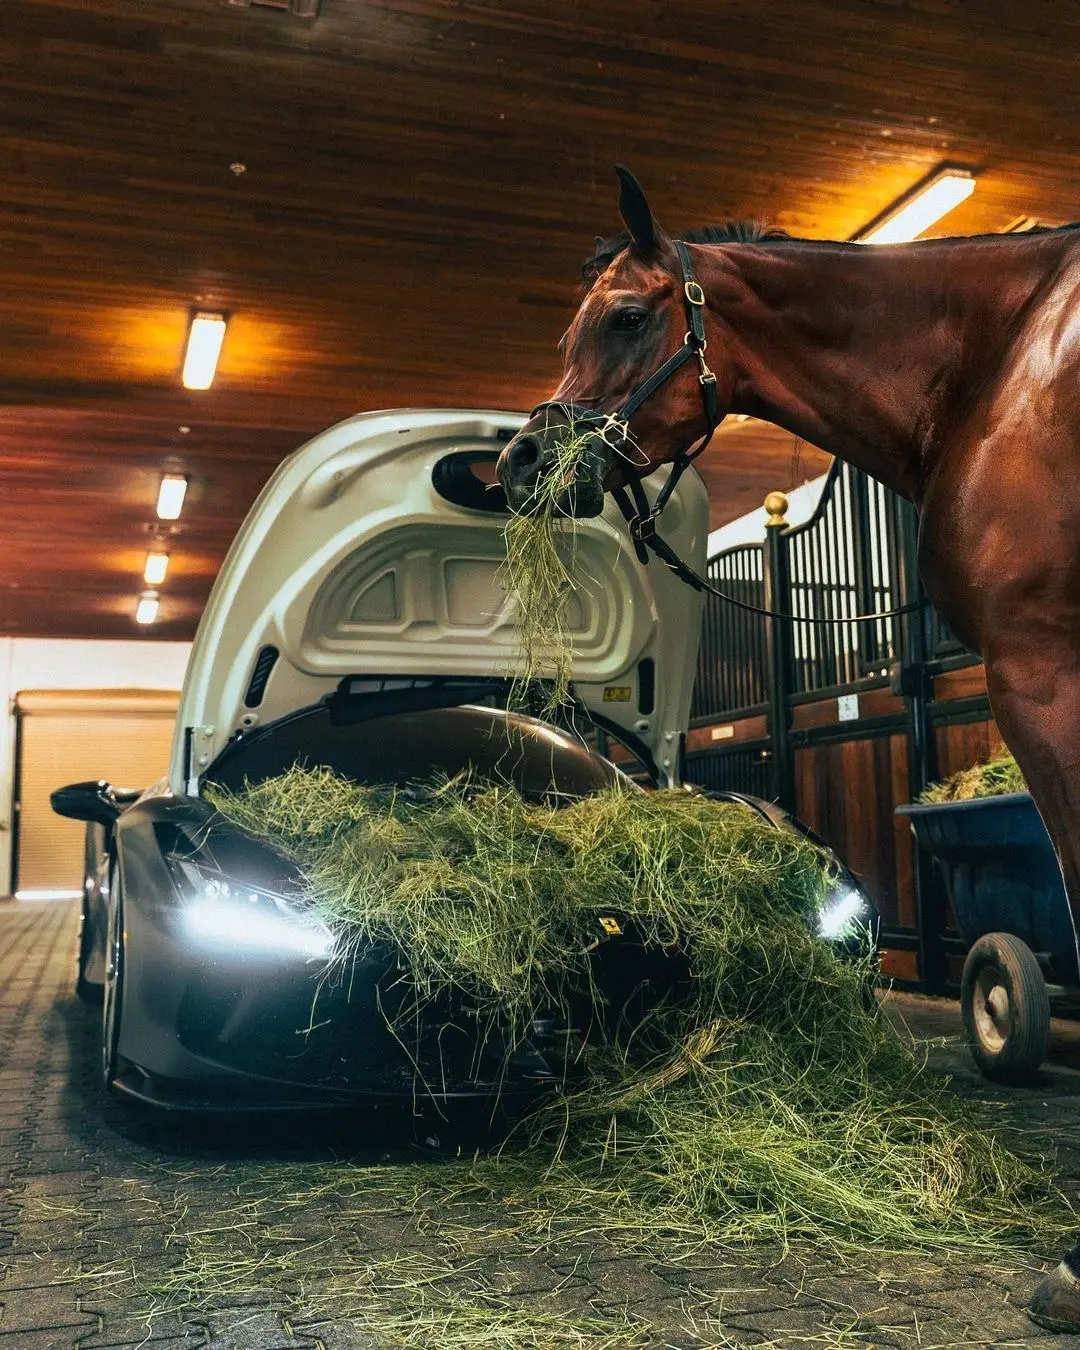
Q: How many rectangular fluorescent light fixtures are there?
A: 5